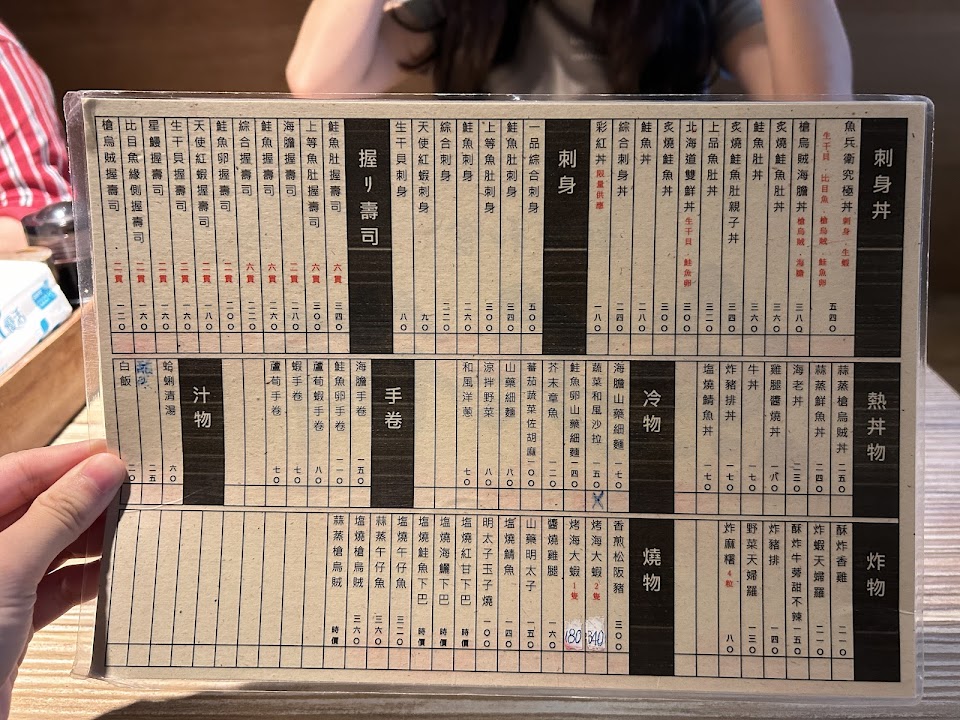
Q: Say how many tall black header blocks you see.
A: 9